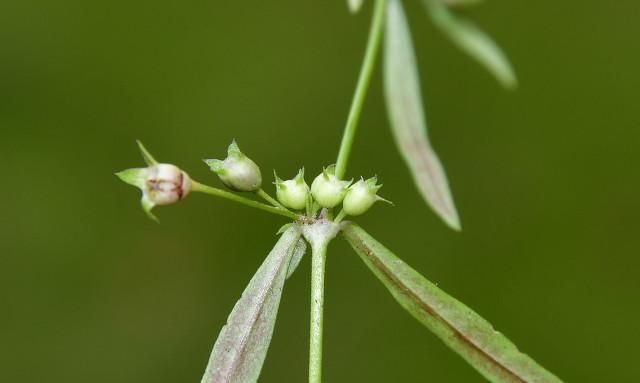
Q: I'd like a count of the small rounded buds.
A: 5